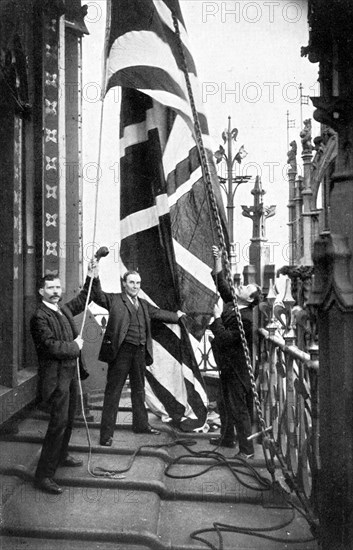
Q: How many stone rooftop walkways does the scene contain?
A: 1